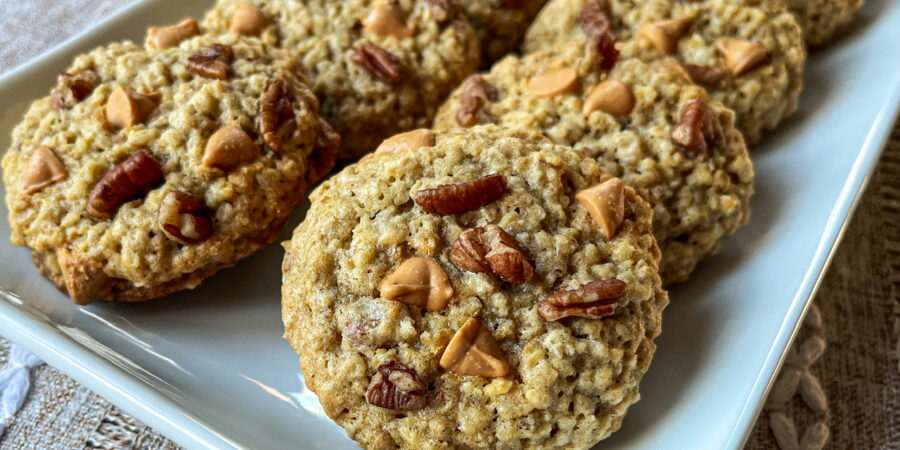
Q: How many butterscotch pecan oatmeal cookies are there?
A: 7